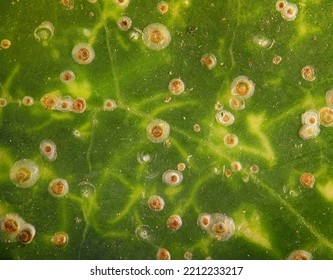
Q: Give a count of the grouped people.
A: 0